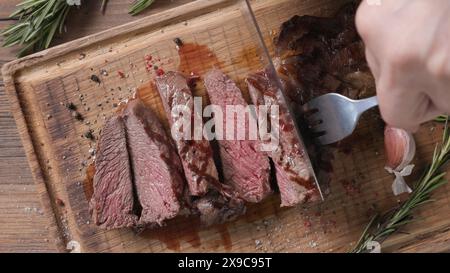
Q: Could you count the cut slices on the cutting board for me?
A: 5